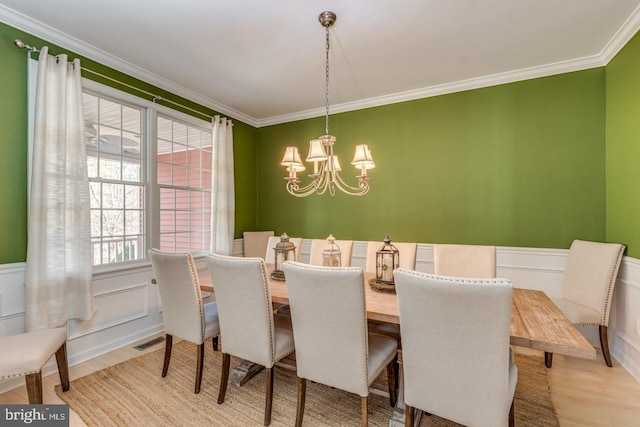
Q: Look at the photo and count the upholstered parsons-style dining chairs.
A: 11